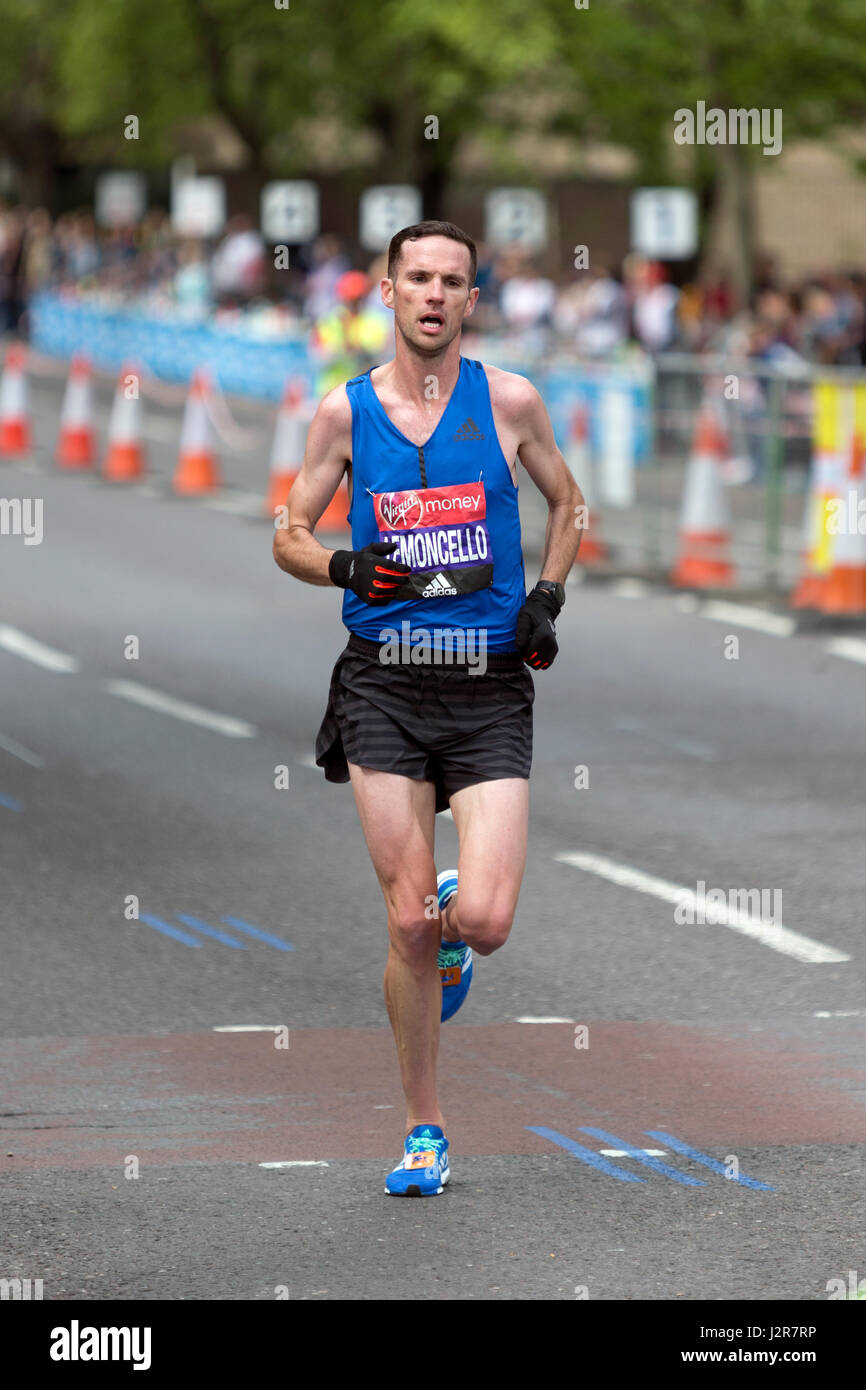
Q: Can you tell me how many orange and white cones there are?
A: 10